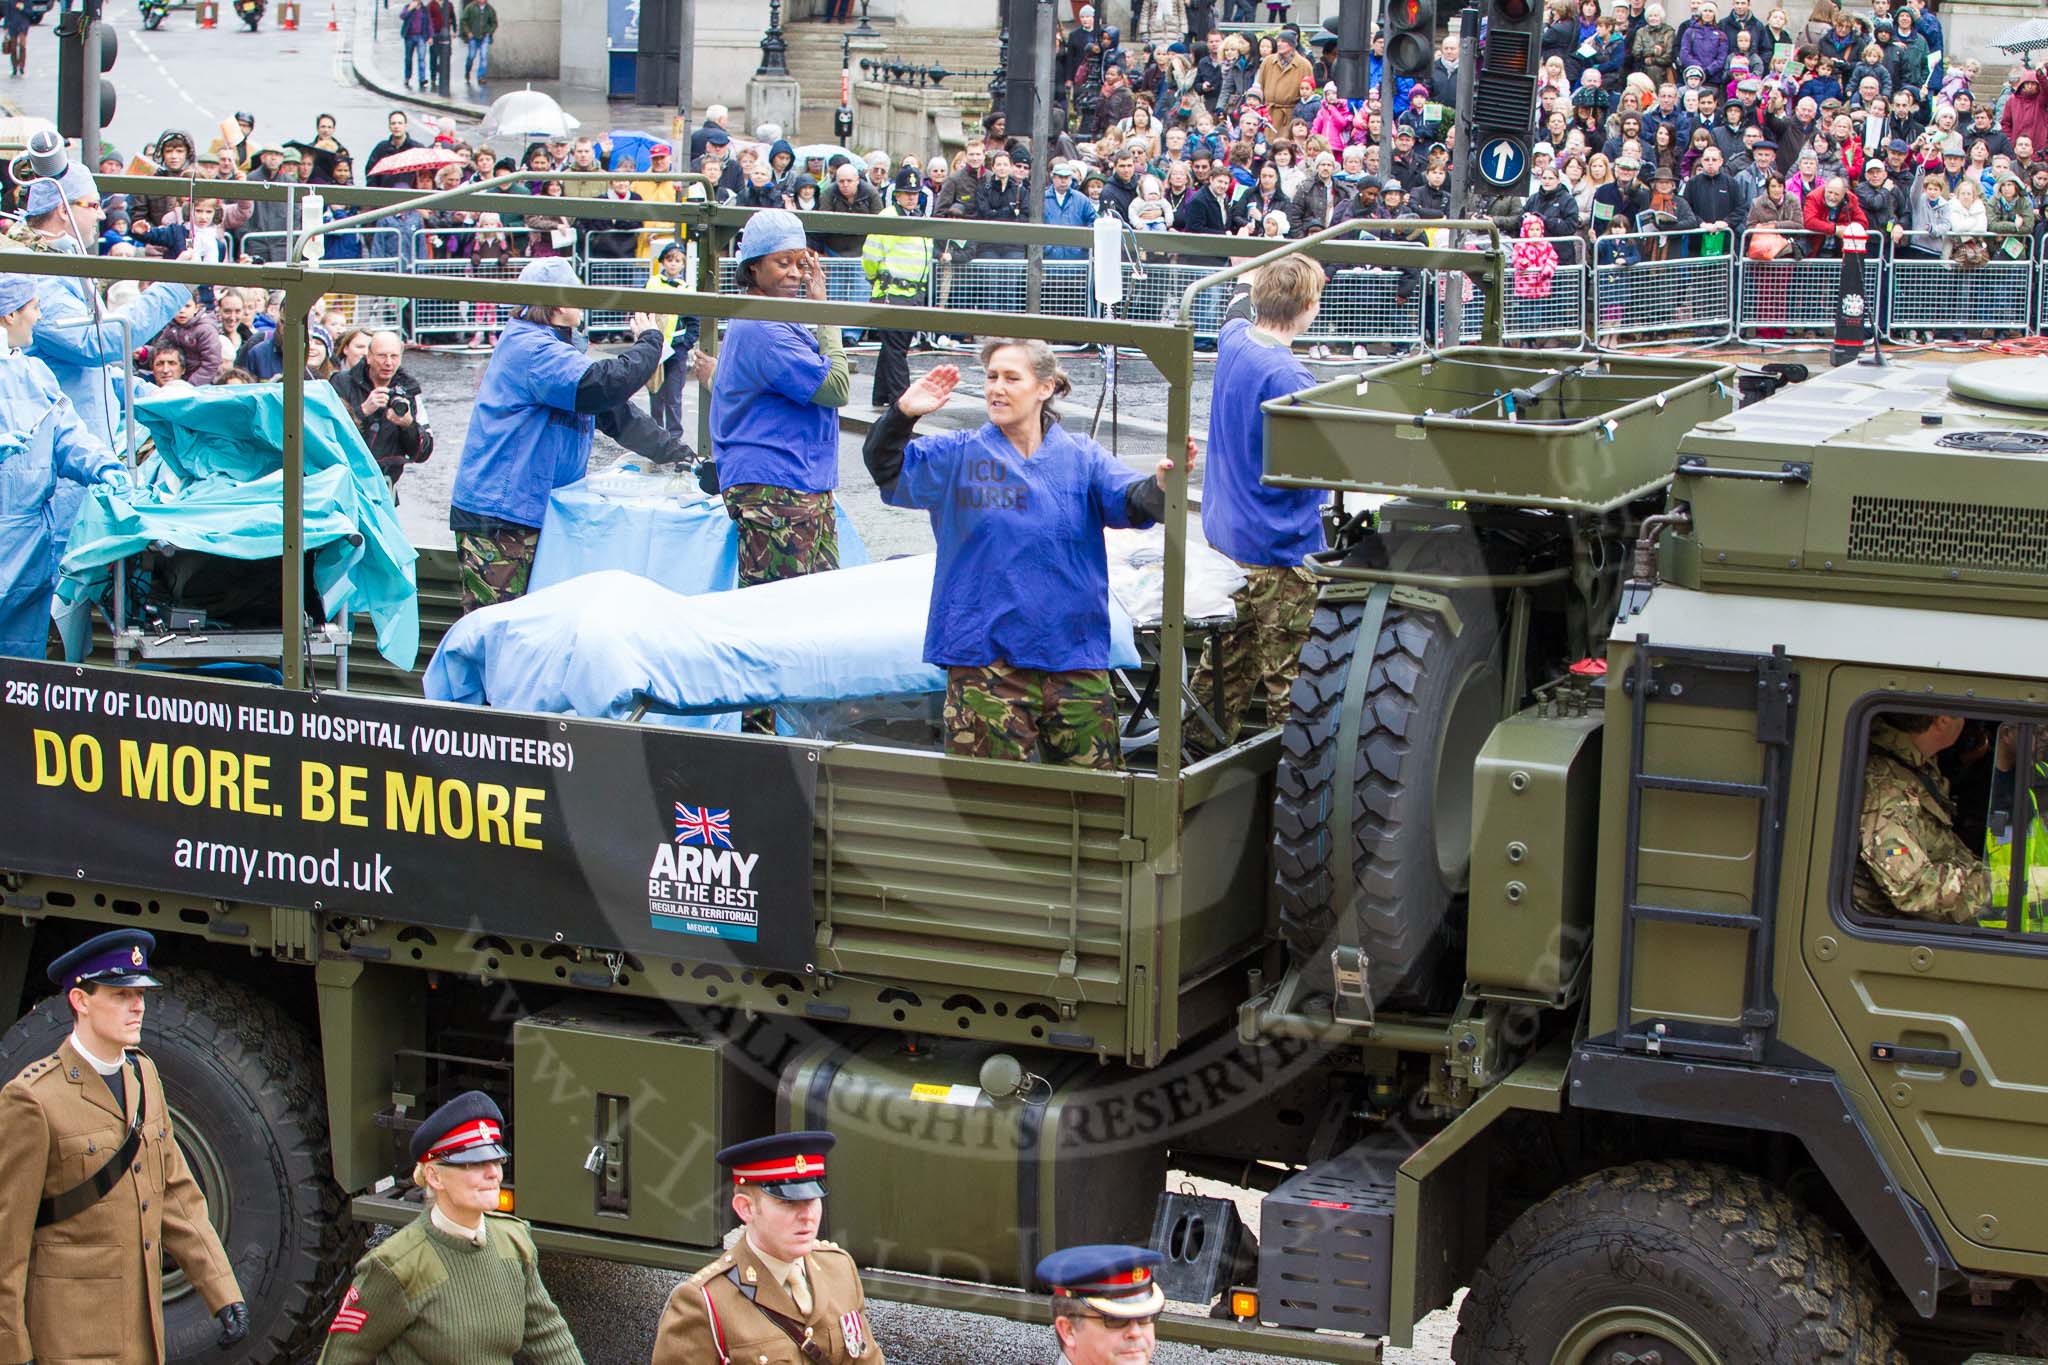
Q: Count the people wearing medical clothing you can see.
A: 6